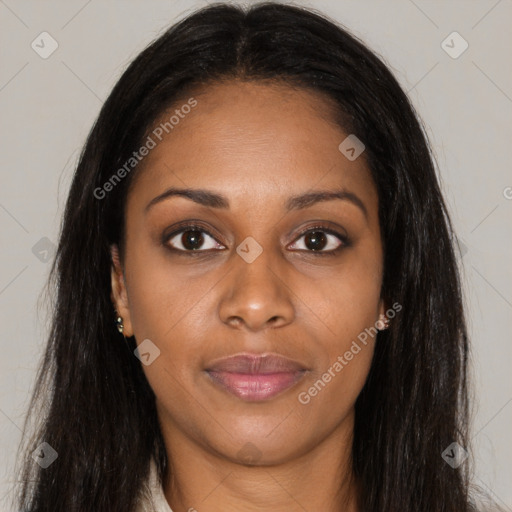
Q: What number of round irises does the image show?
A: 2